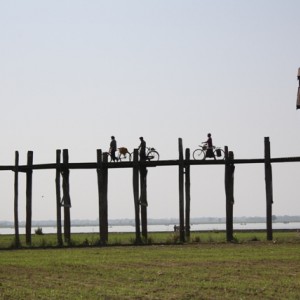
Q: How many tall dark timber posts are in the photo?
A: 13